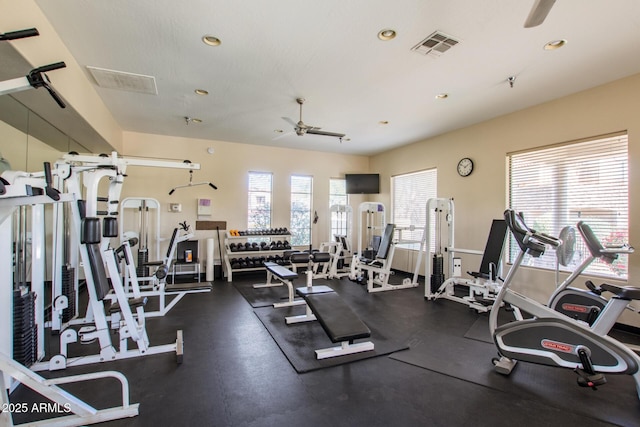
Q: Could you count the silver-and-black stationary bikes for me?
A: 2